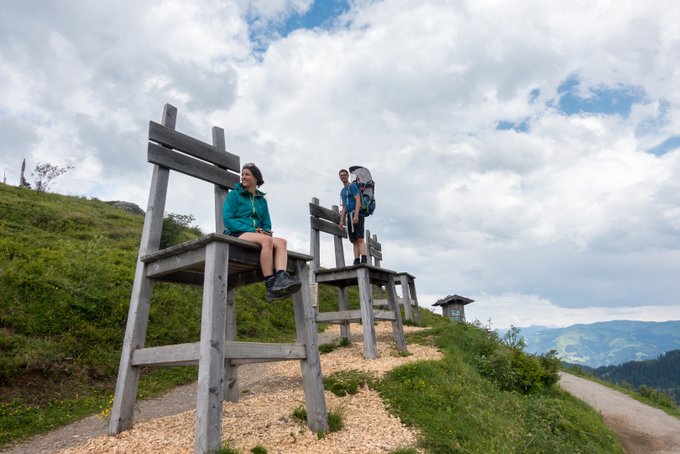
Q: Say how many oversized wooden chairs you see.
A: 3